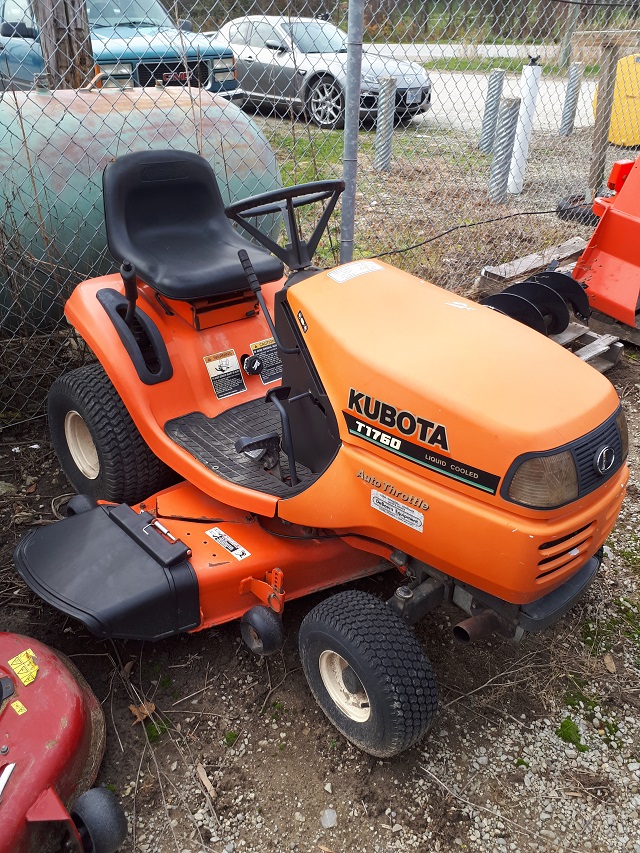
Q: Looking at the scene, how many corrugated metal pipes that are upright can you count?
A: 4